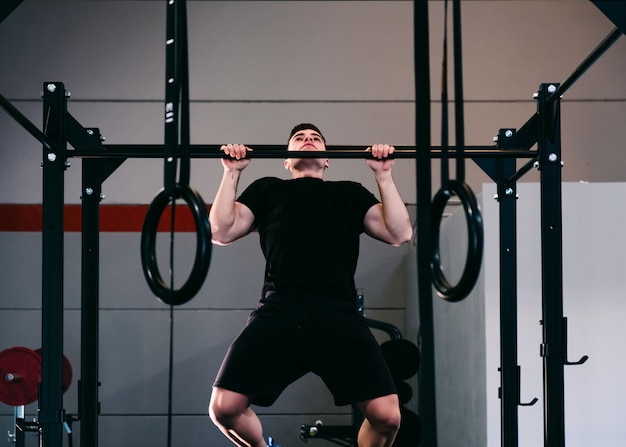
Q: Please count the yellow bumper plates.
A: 0